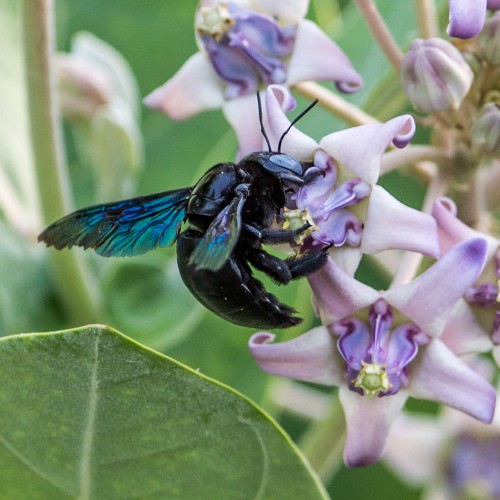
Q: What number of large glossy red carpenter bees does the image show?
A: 0